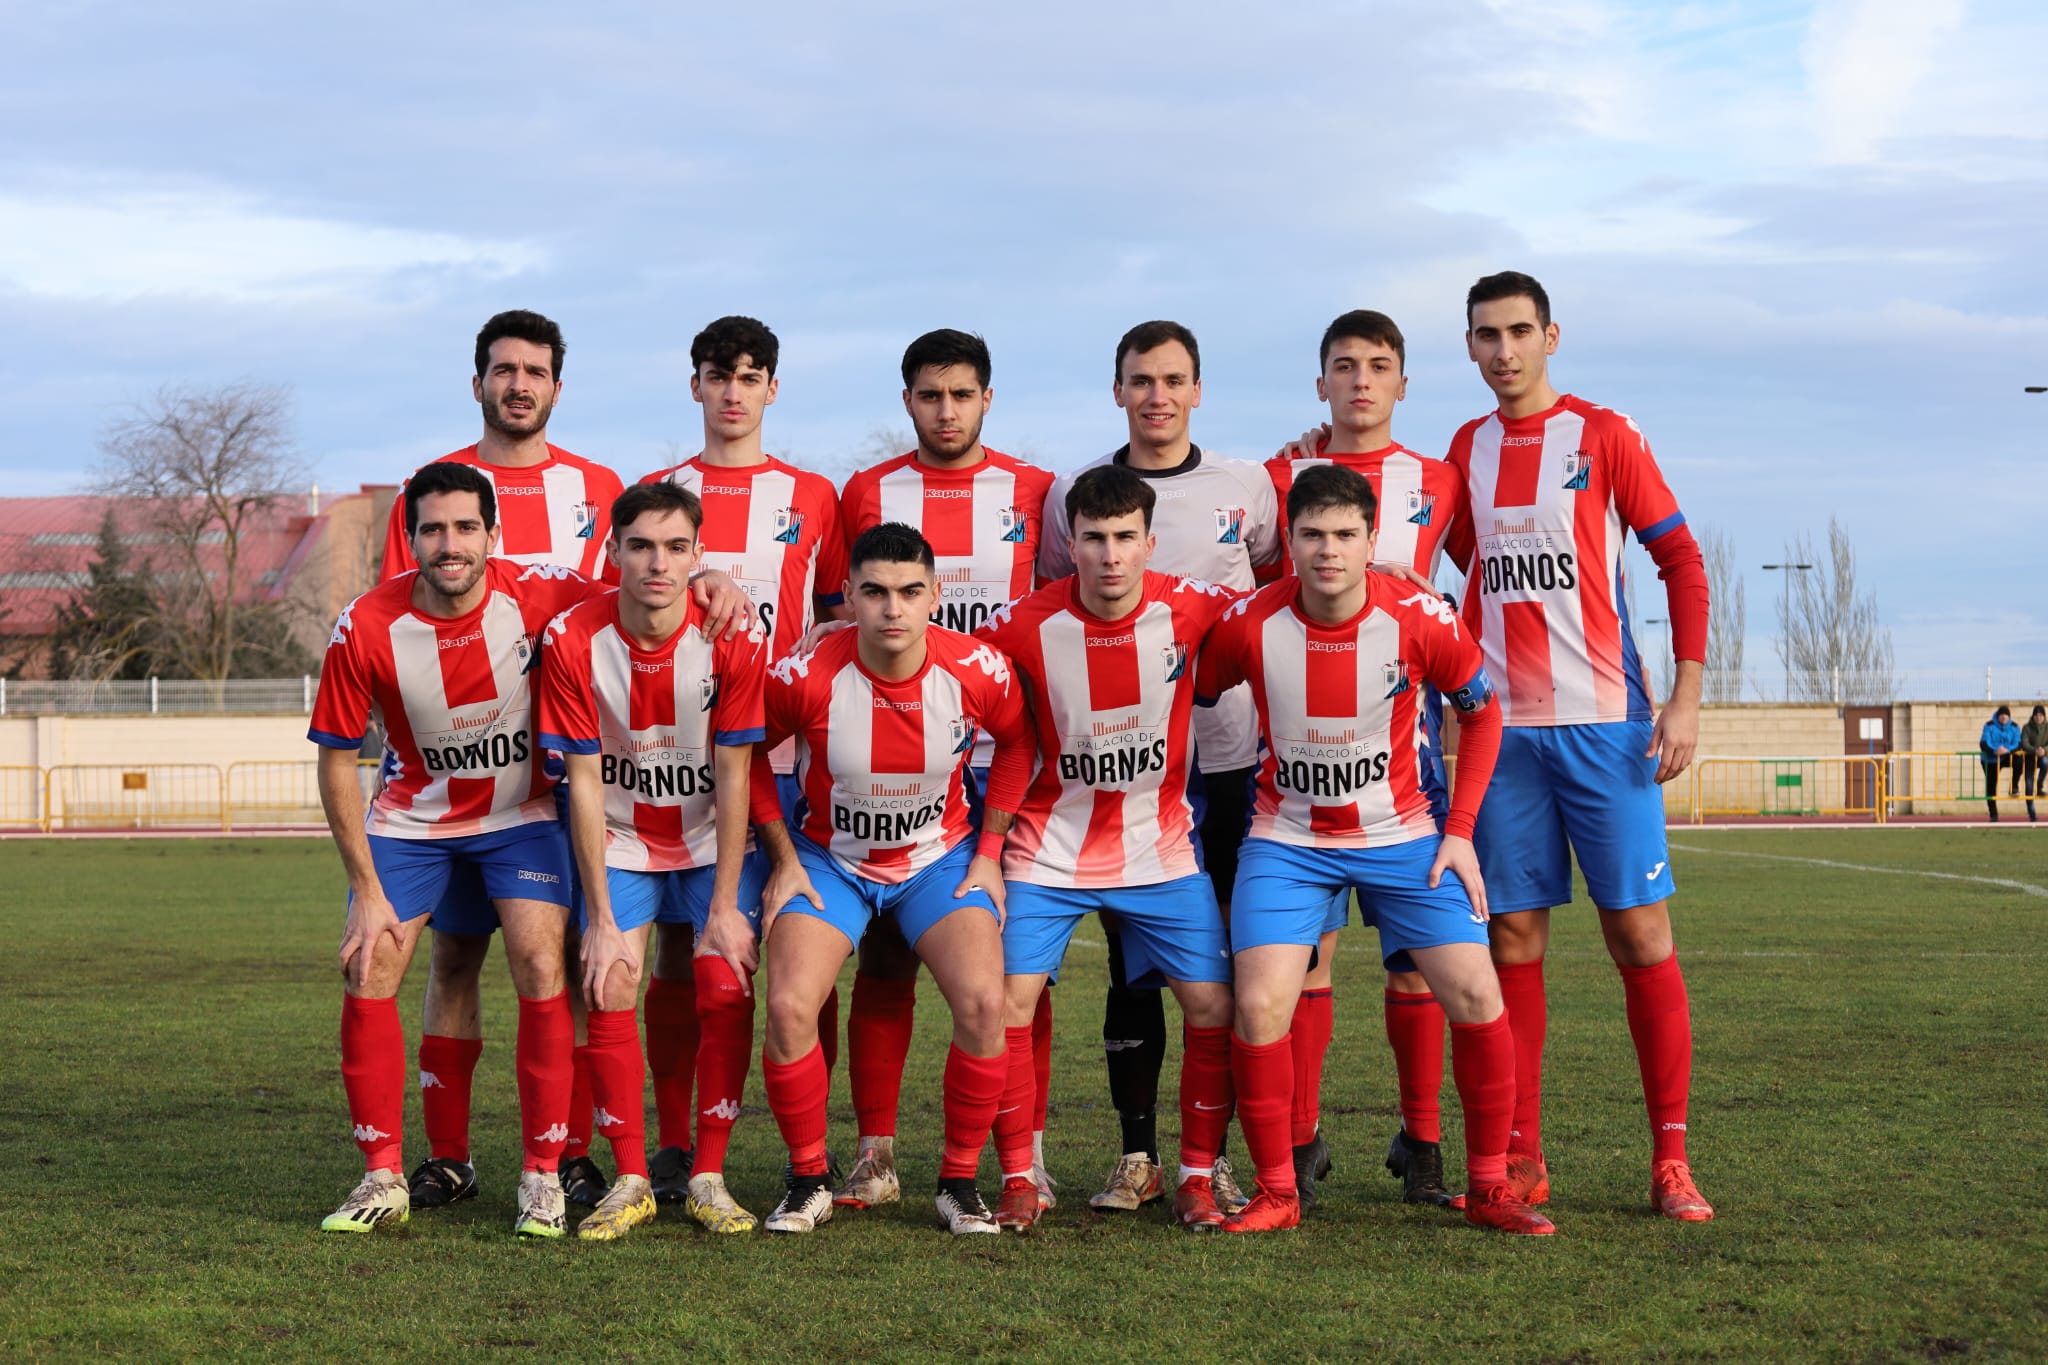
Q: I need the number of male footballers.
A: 11